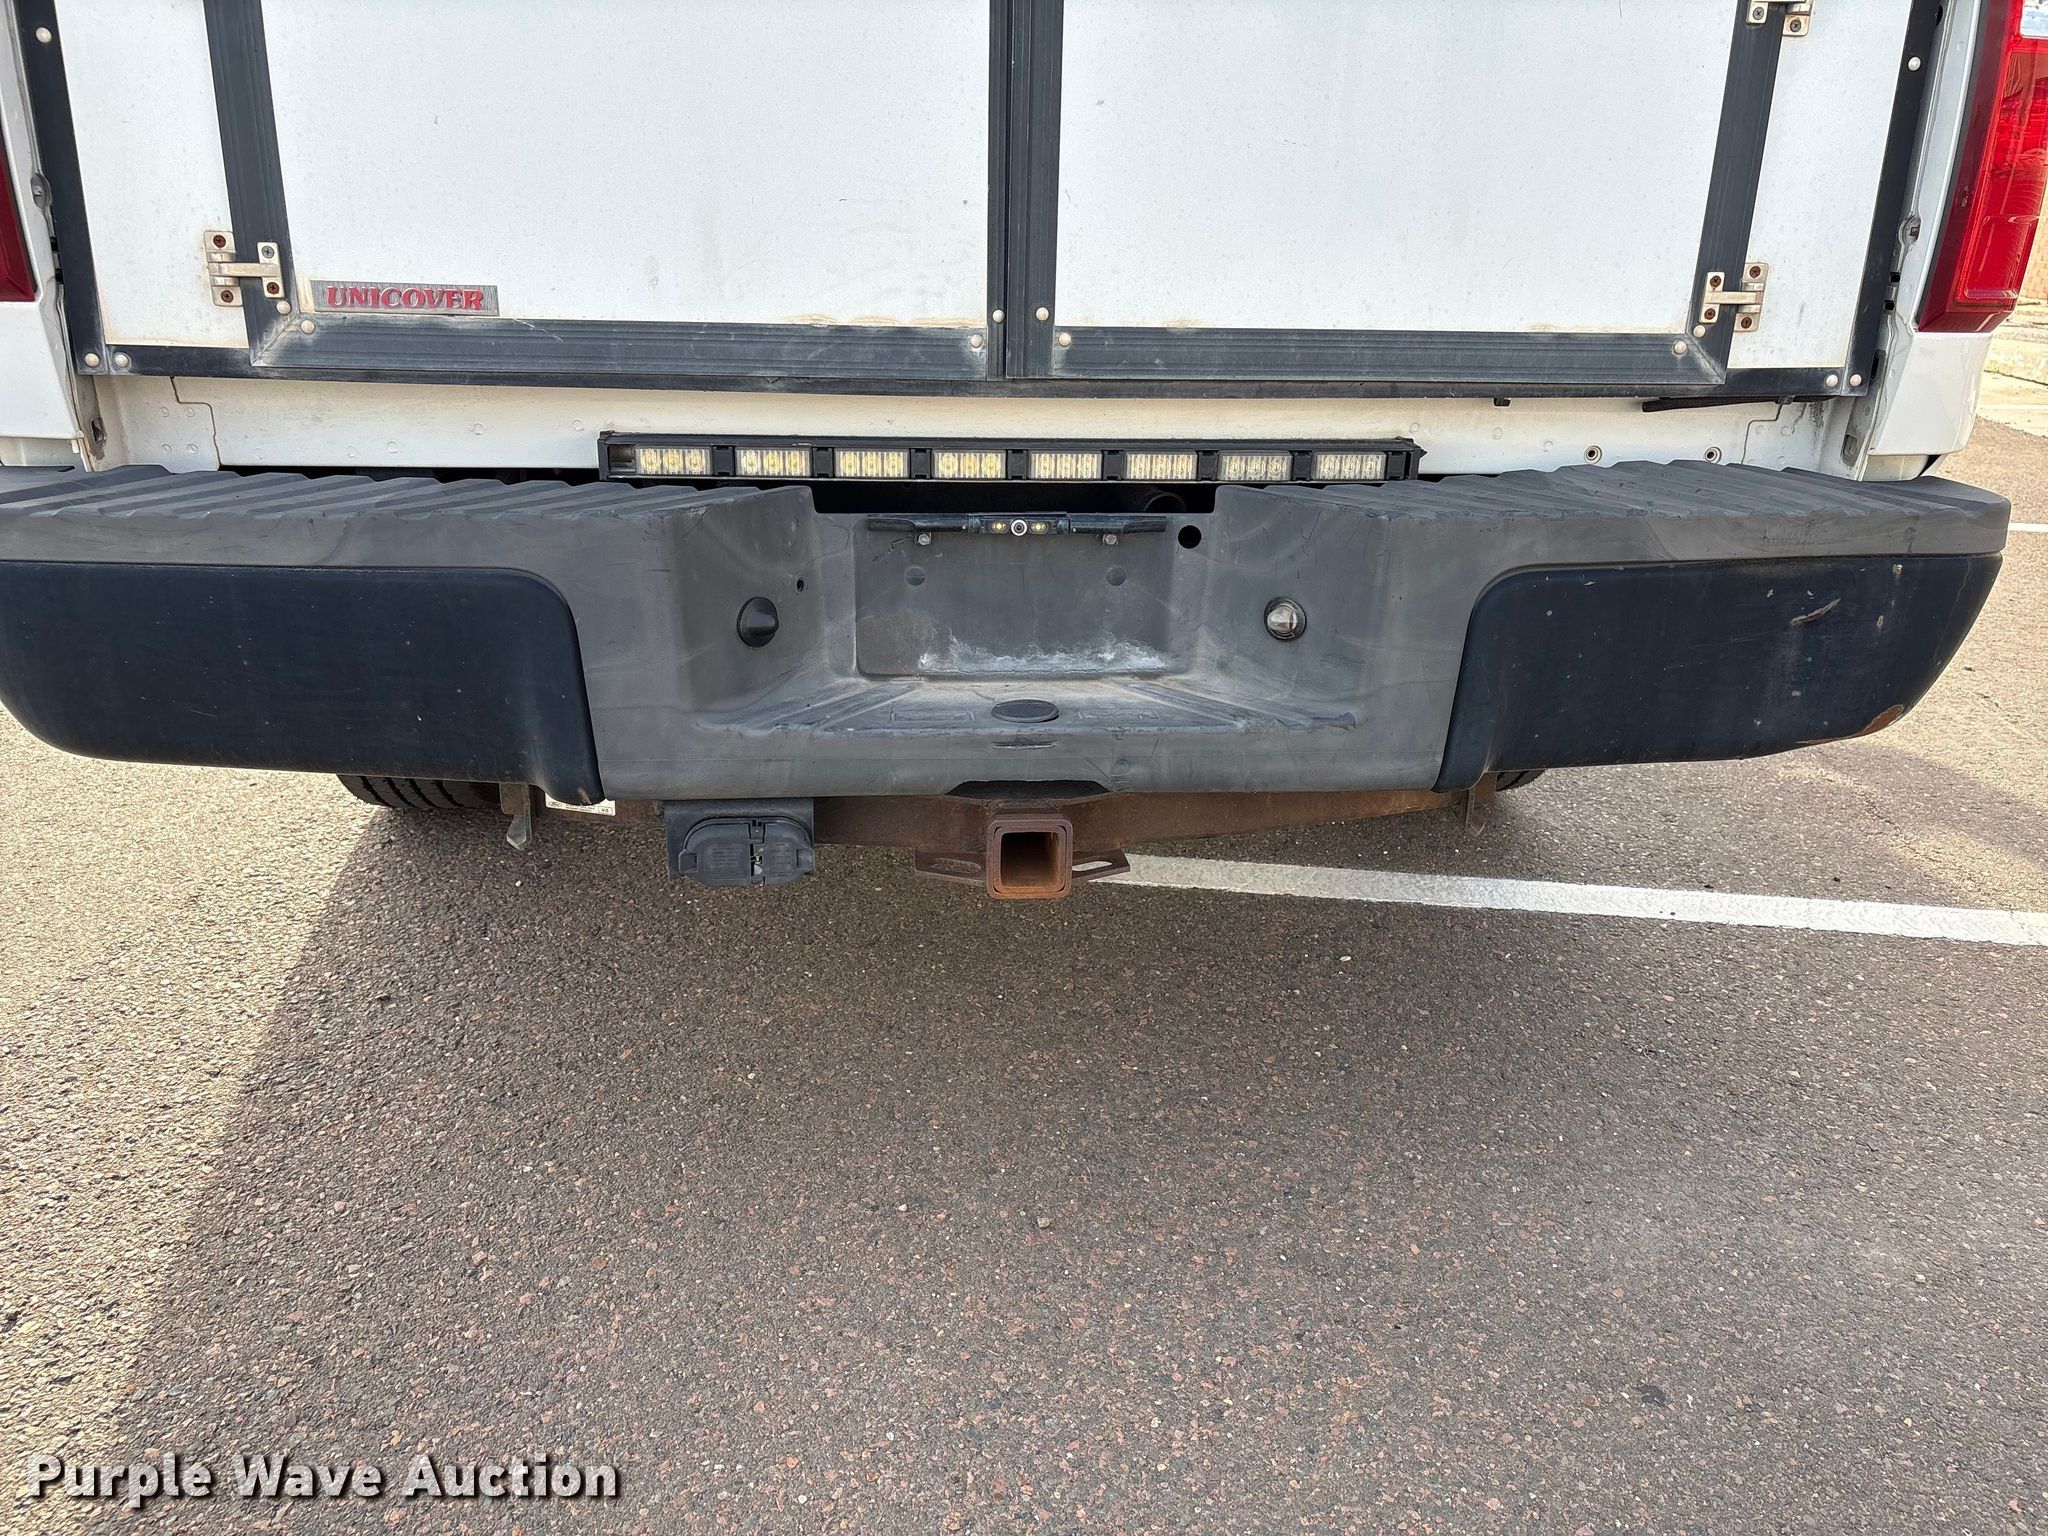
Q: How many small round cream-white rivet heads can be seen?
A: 14